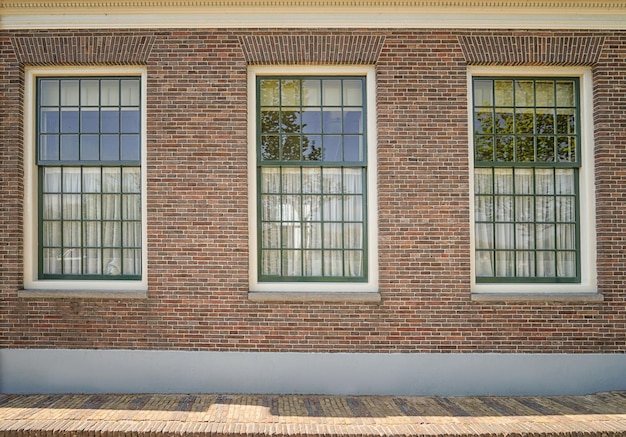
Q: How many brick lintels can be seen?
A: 3